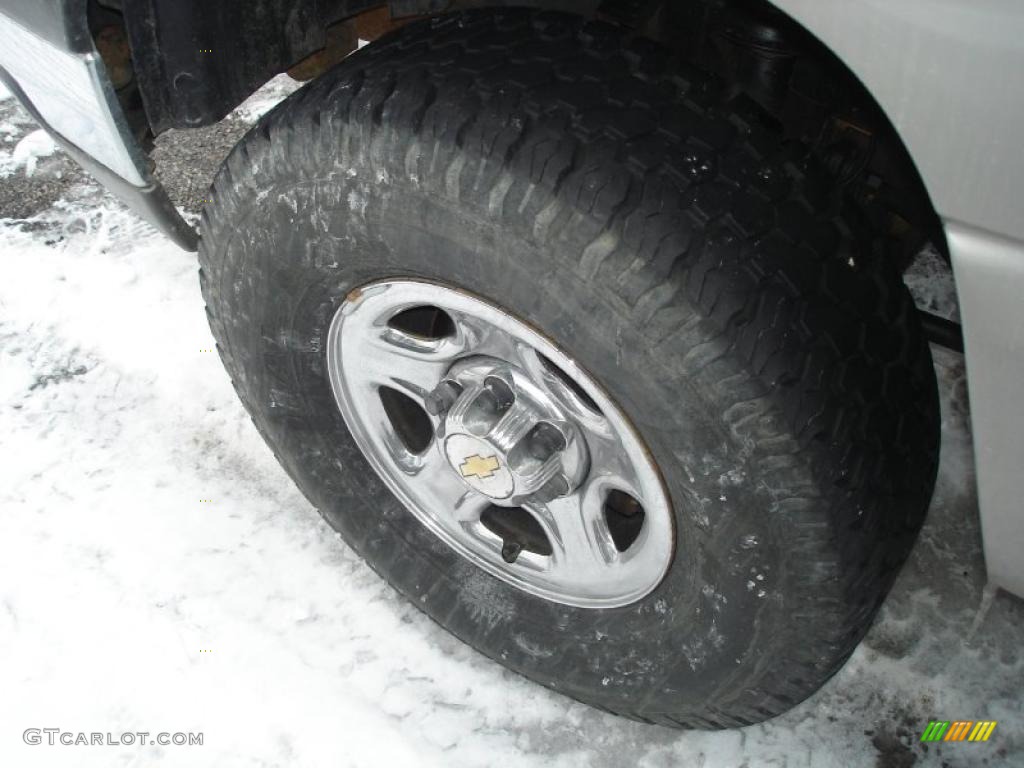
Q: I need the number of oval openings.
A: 5